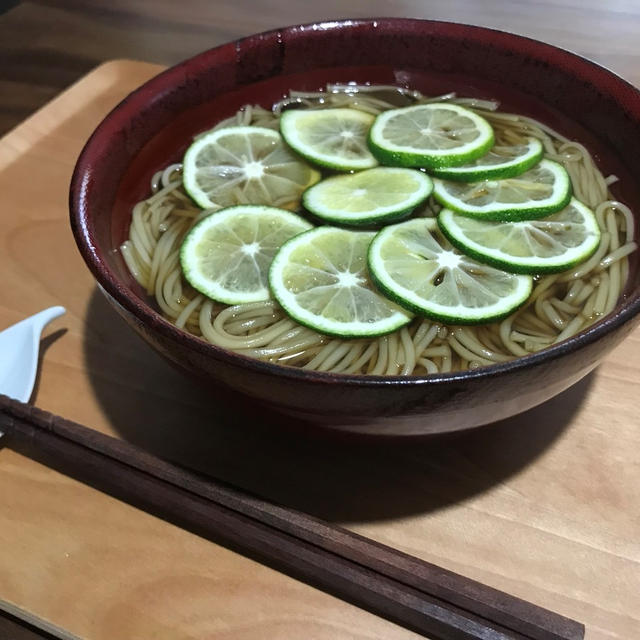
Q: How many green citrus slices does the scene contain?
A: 10